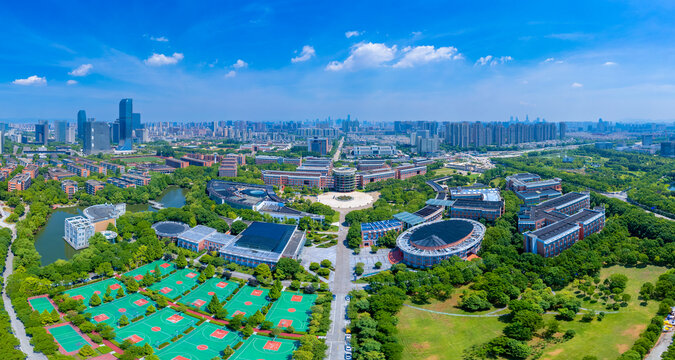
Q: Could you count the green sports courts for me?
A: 12